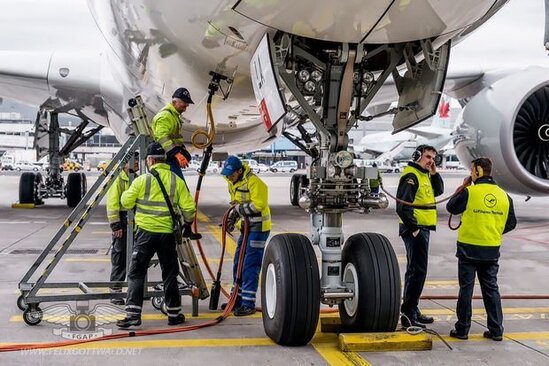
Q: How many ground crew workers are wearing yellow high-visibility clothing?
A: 6